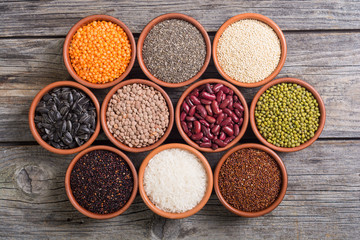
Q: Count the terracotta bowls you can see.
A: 10